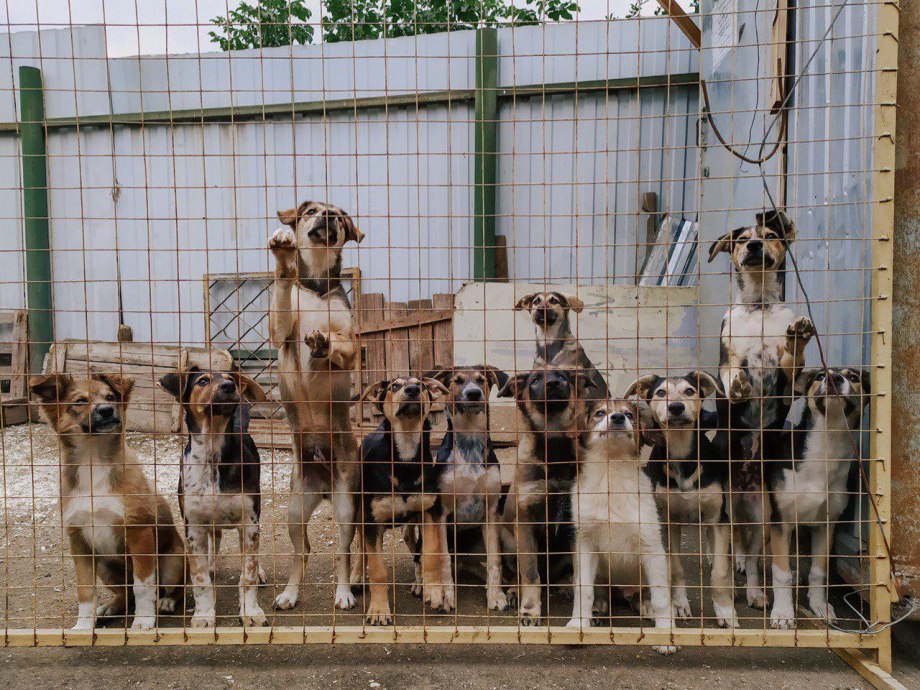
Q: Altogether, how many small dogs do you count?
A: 11